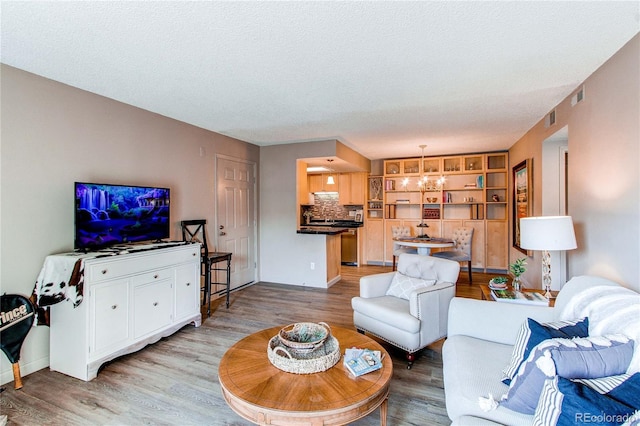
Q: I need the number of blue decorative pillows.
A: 3